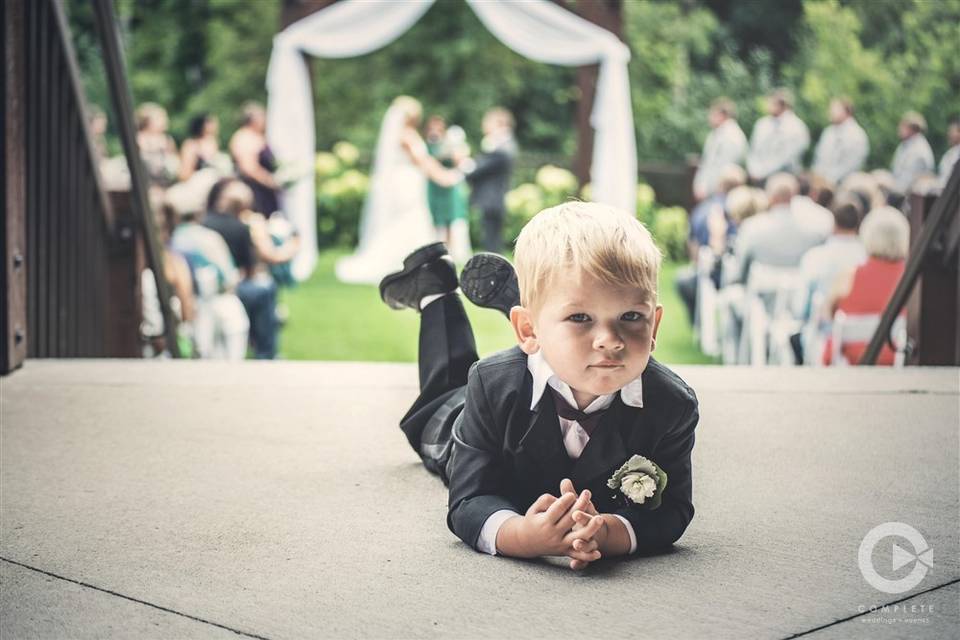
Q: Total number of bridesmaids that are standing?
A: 4